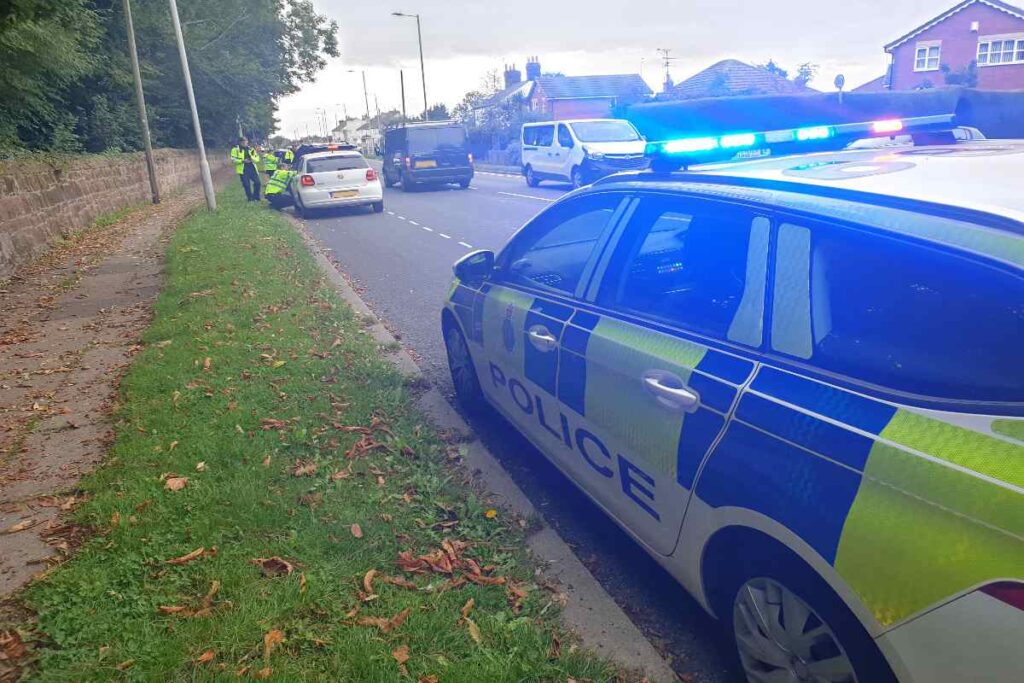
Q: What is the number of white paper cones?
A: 0